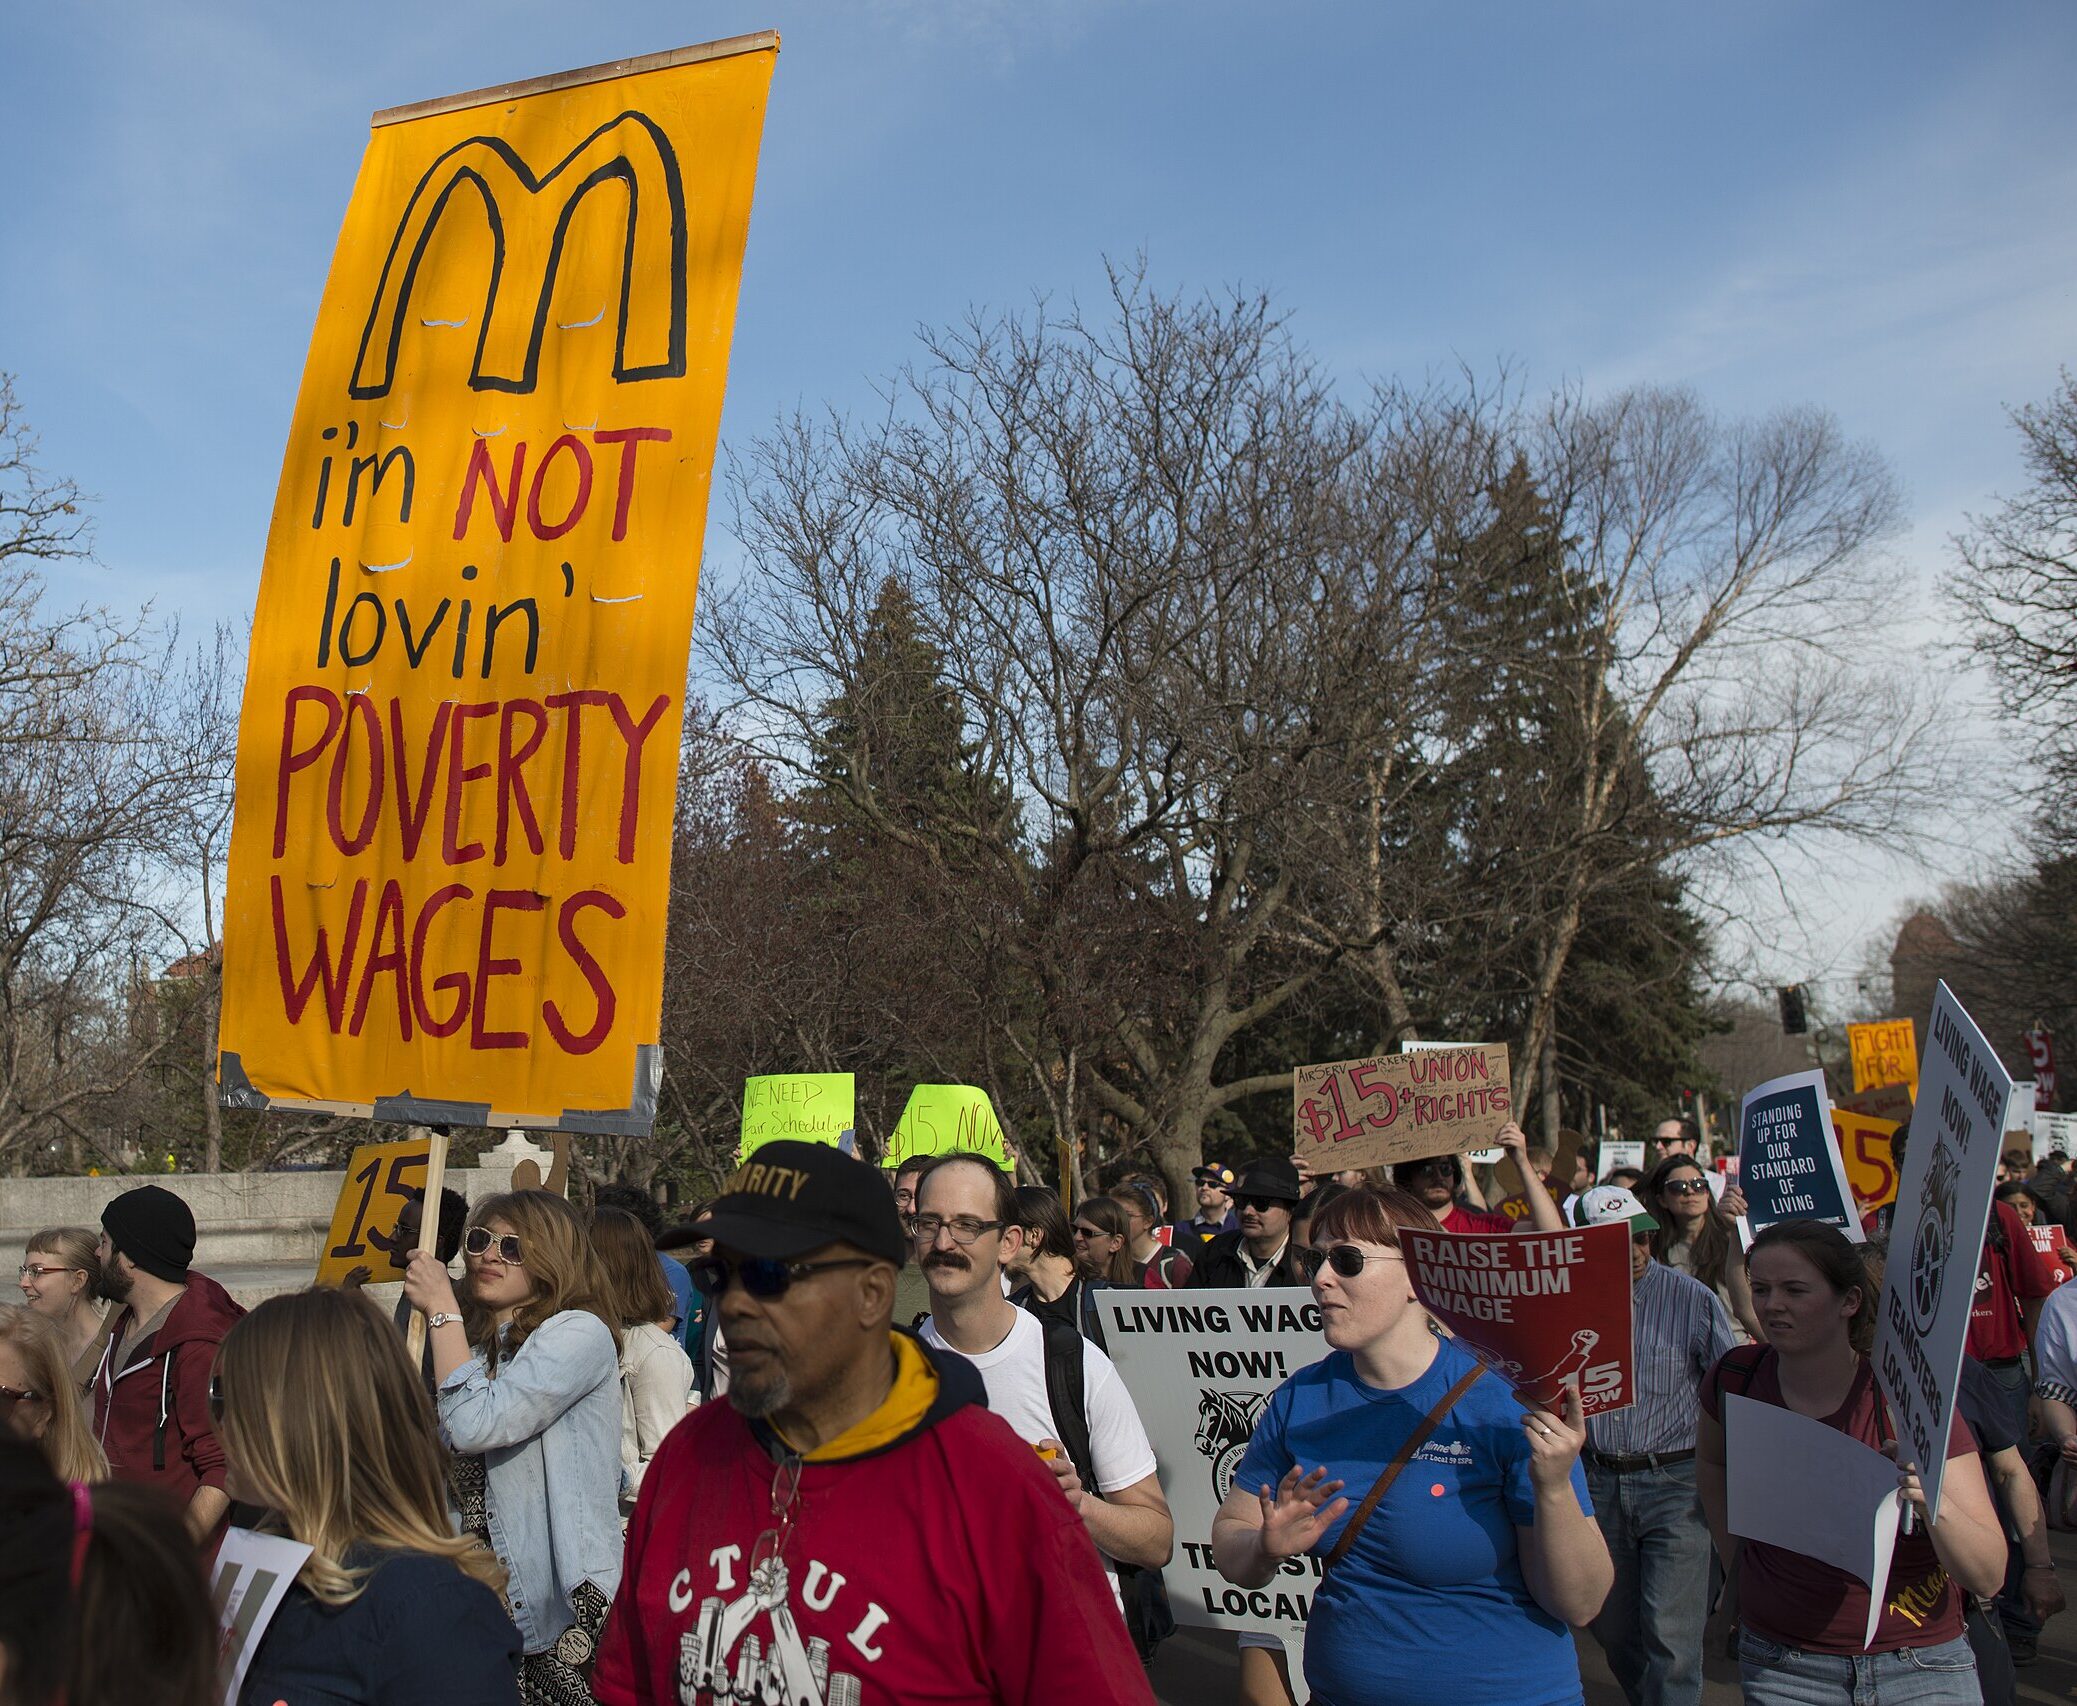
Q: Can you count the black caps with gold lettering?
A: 1